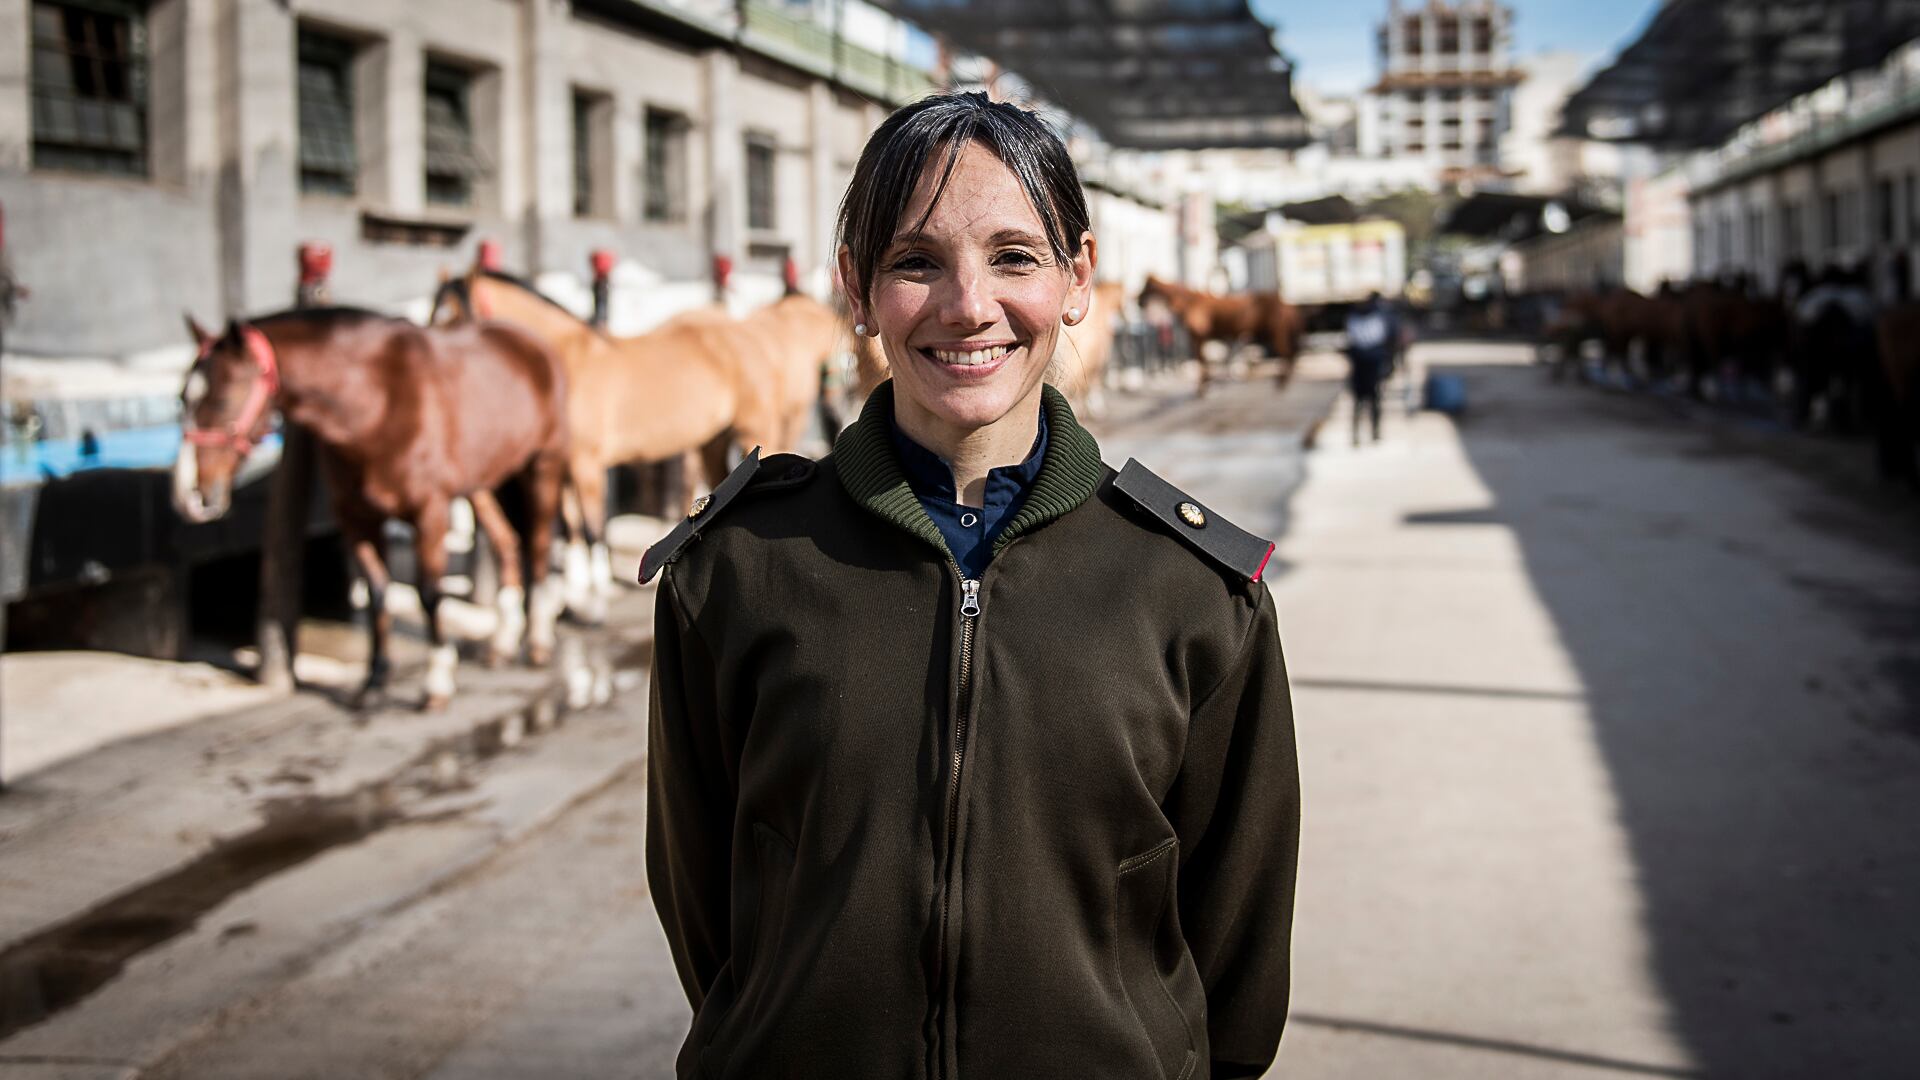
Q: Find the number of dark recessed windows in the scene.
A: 6